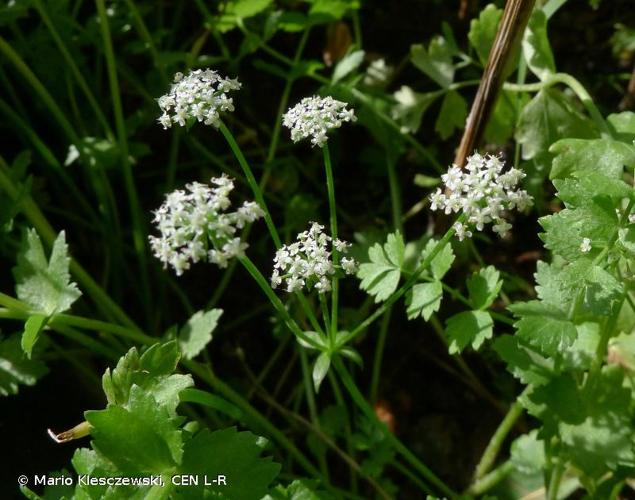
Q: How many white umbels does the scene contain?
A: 5